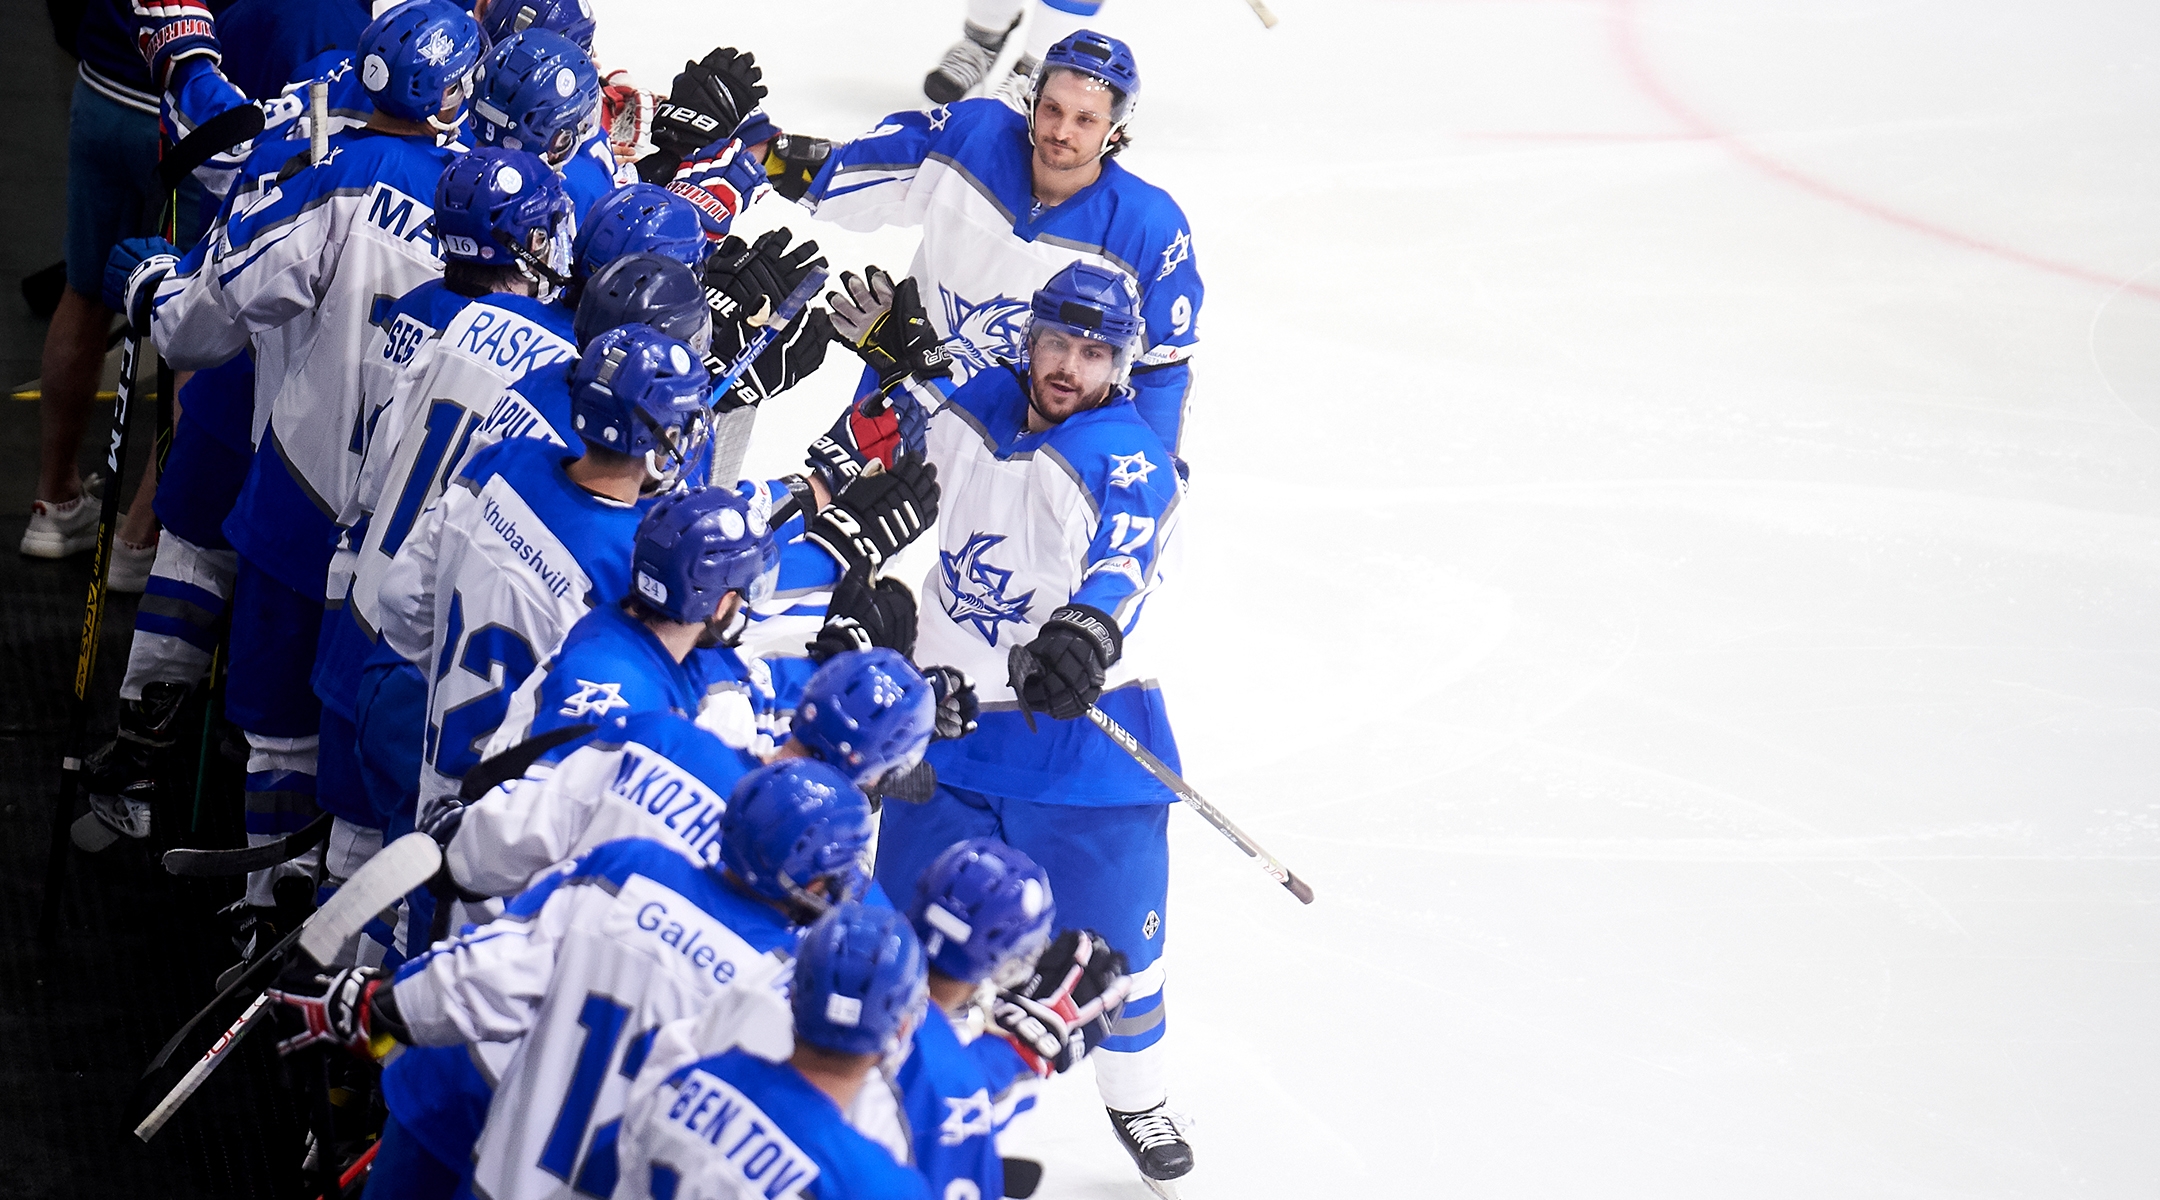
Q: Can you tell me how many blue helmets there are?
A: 14